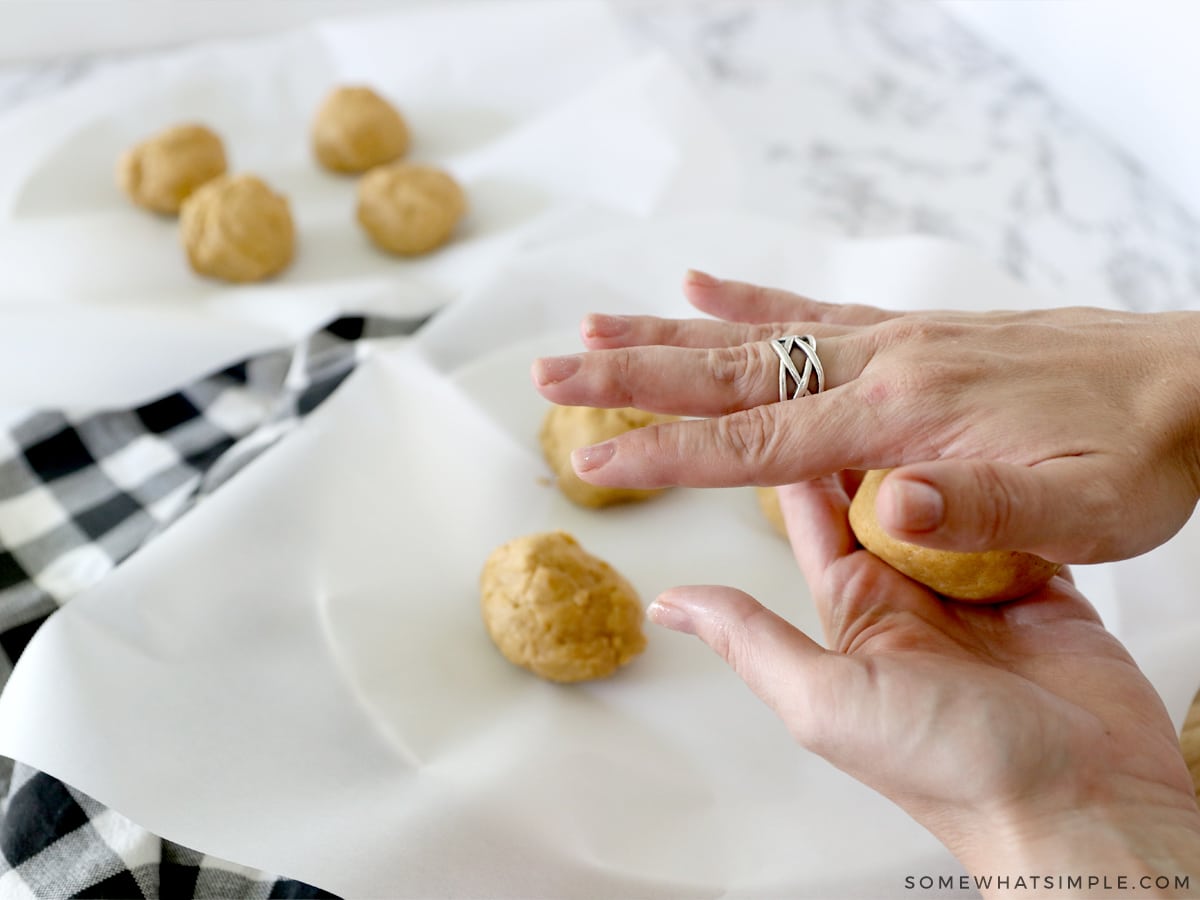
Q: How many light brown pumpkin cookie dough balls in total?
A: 8